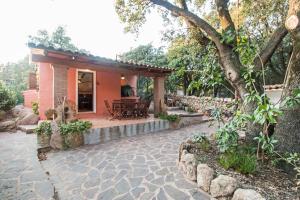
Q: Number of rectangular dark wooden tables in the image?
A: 1